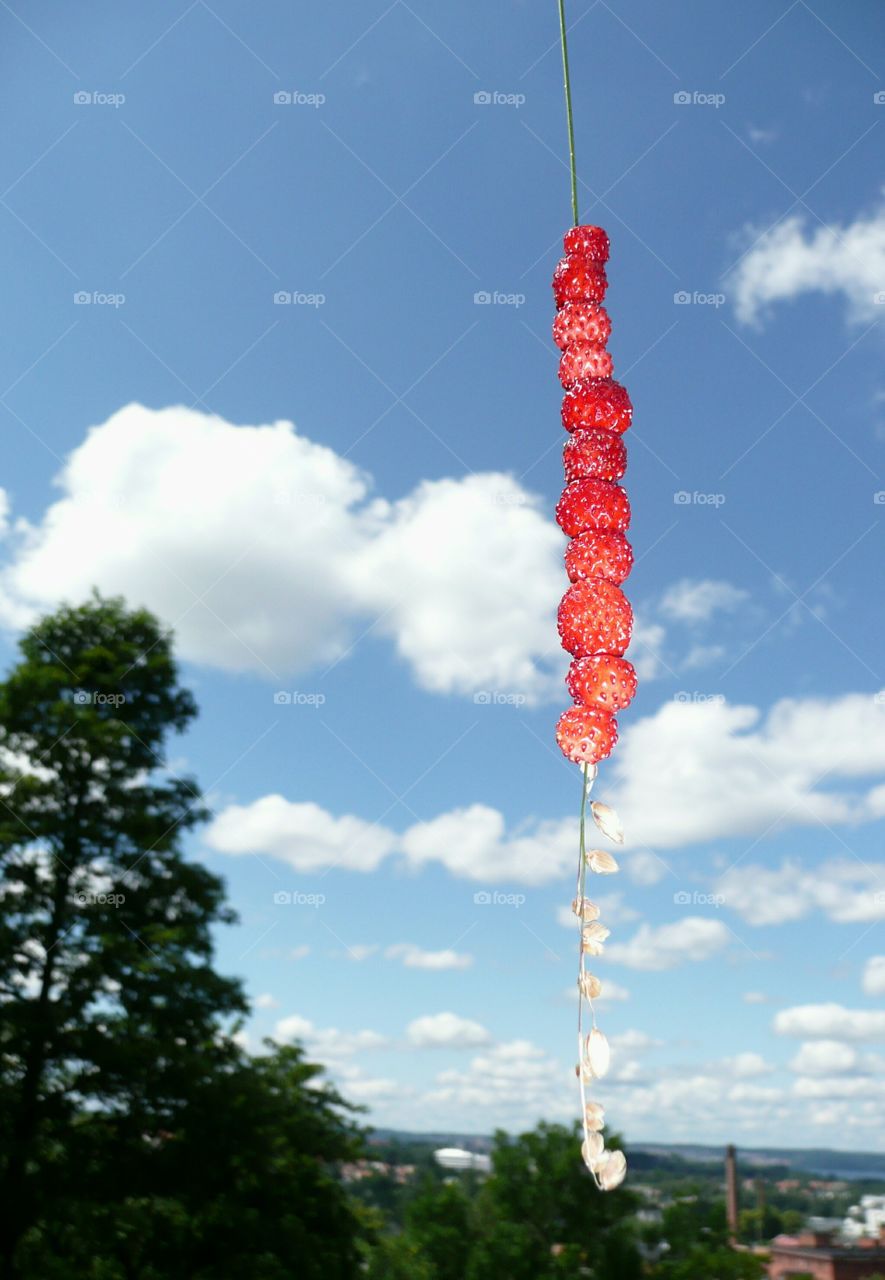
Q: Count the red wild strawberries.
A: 11